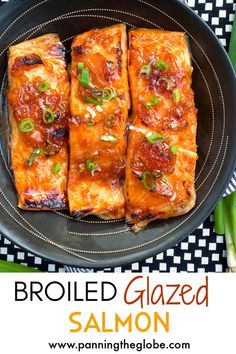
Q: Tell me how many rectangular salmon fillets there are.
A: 3